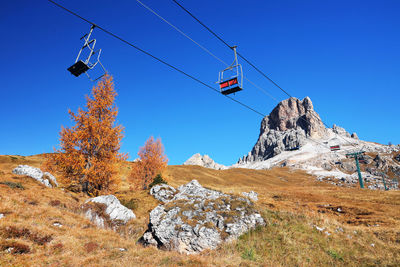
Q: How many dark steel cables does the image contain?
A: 2